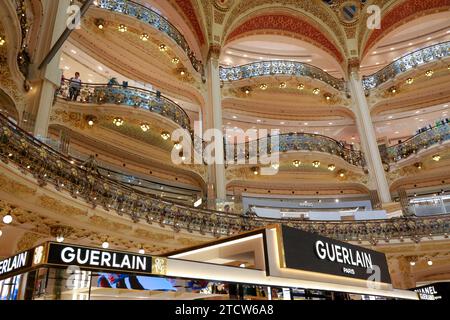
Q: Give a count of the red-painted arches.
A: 3